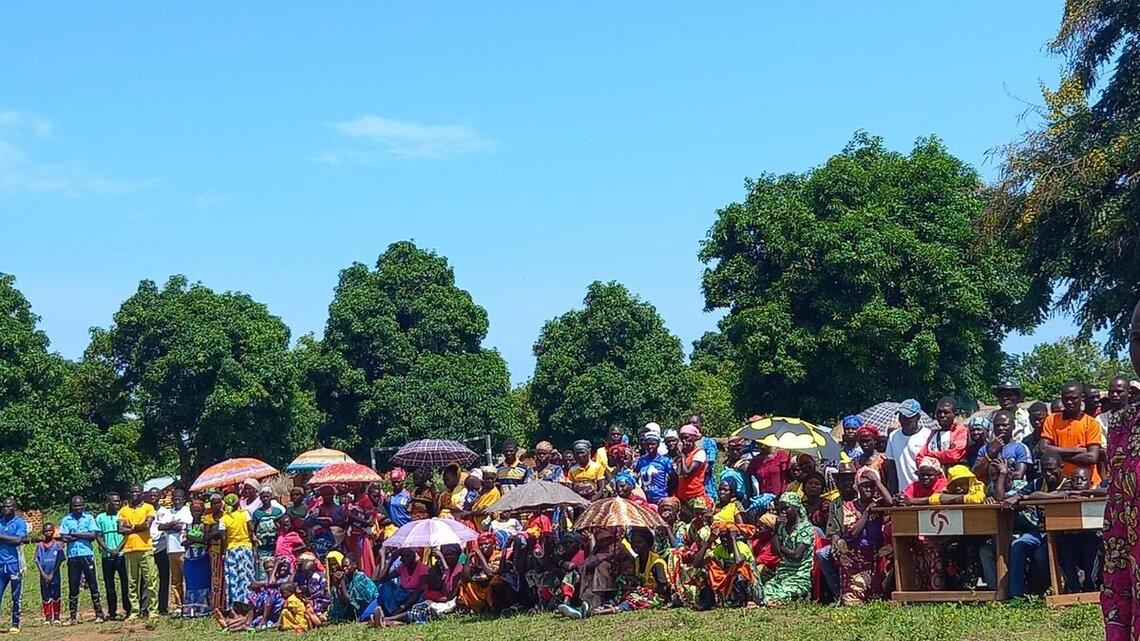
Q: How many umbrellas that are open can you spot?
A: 9